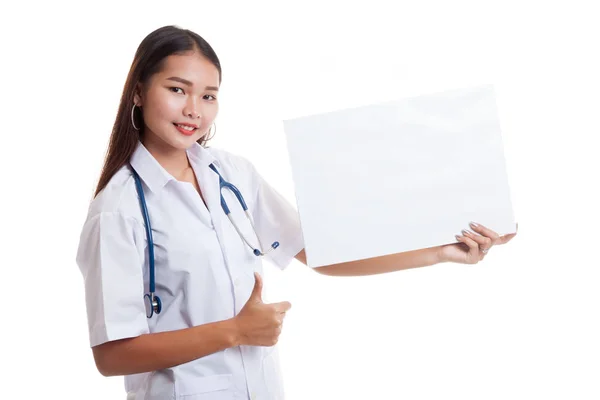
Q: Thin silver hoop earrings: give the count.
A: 2